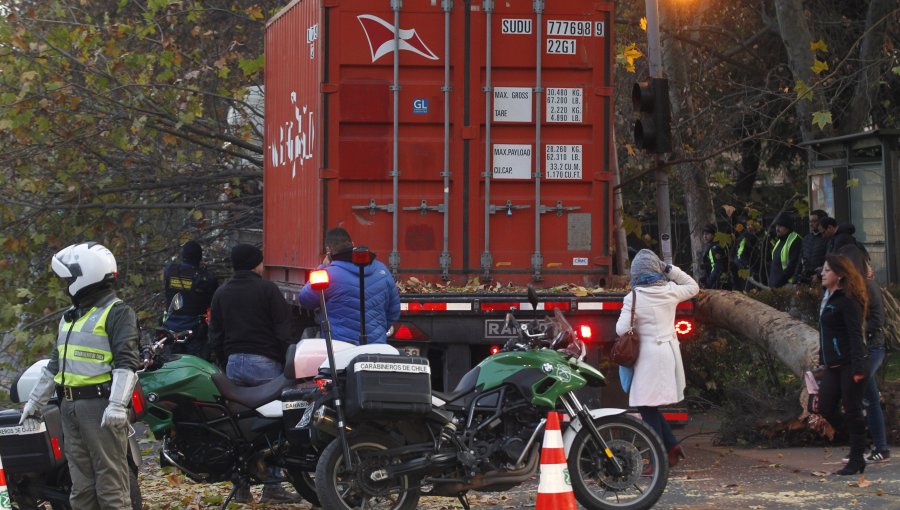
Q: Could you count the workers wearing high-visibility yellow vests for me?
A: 4